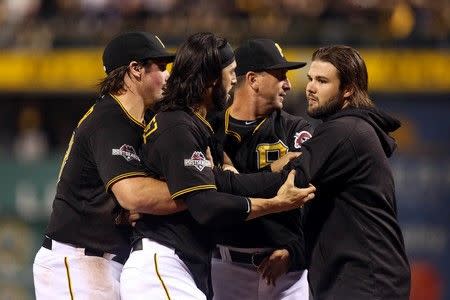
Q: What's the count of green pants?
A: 0